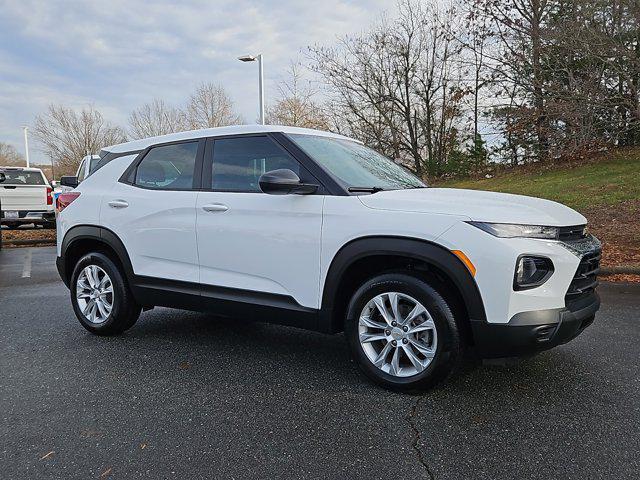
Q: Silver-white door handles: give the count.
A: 2